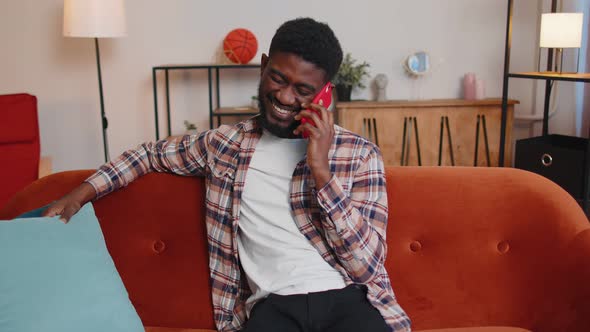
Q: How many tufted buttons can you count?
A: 3